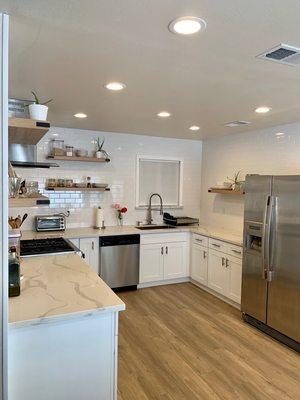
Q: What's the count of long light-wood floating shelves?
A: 5